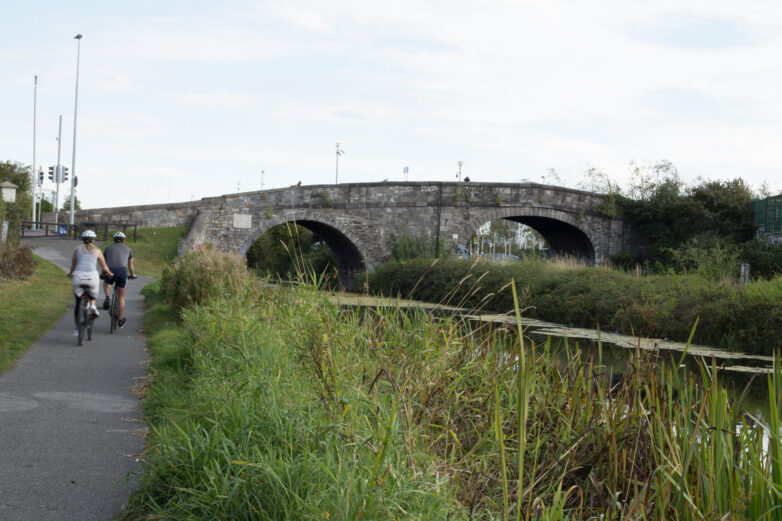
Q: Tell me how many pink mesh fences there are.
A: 0